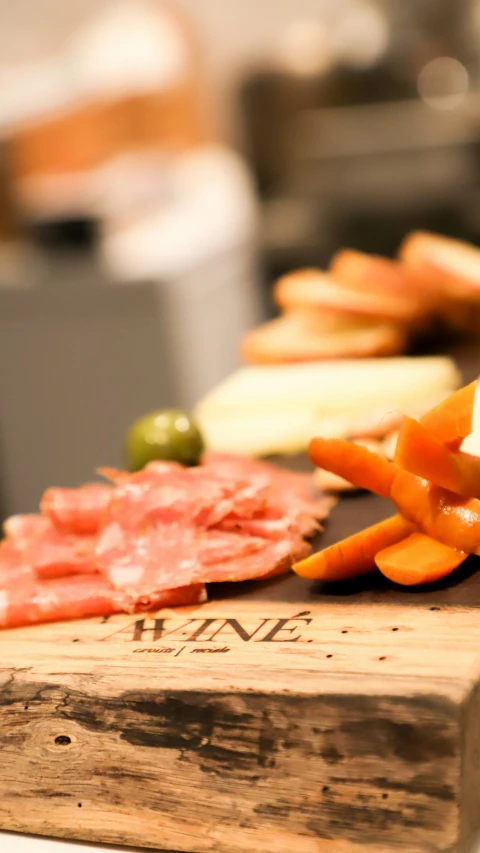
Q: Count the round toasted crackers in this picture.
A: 4